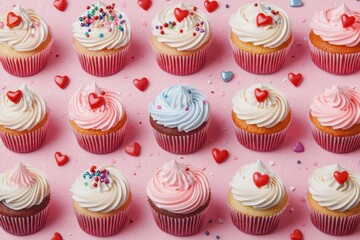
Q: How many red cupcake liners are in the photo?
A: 15